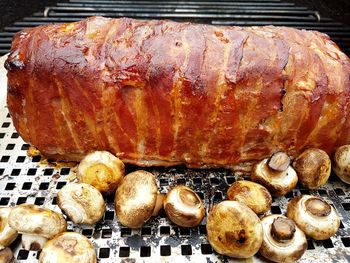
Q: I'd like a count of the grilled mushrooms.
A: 15